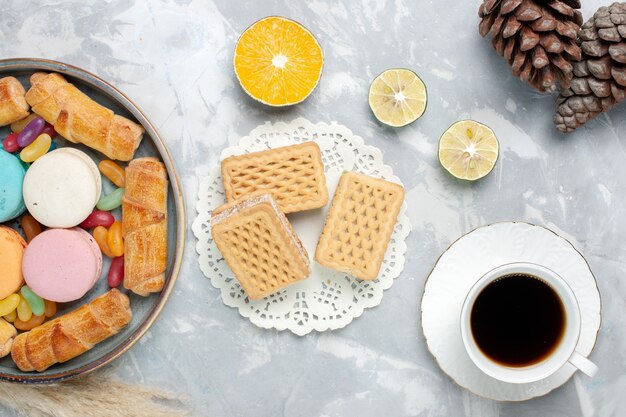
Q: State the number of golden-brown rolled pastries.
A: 5